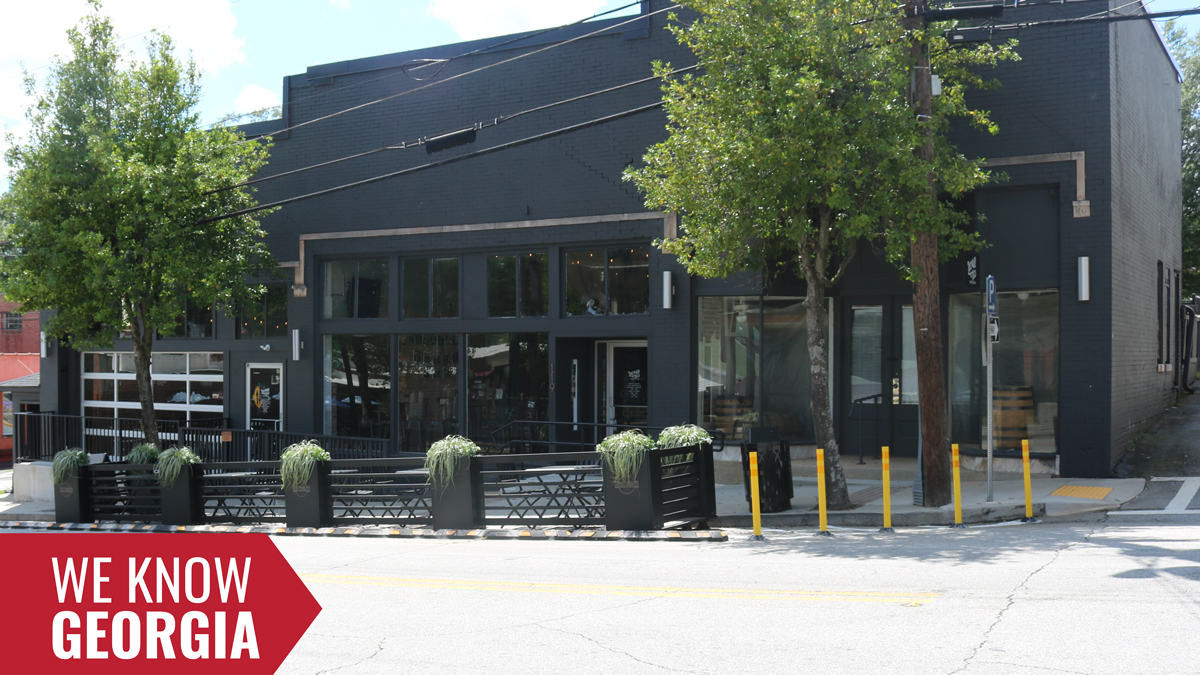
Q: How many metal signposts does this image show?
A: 1